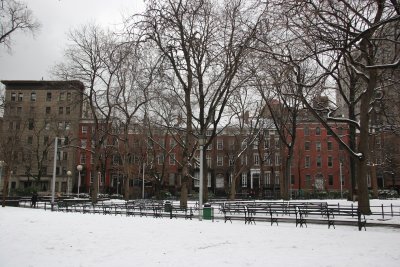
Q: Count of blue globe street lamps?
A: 0